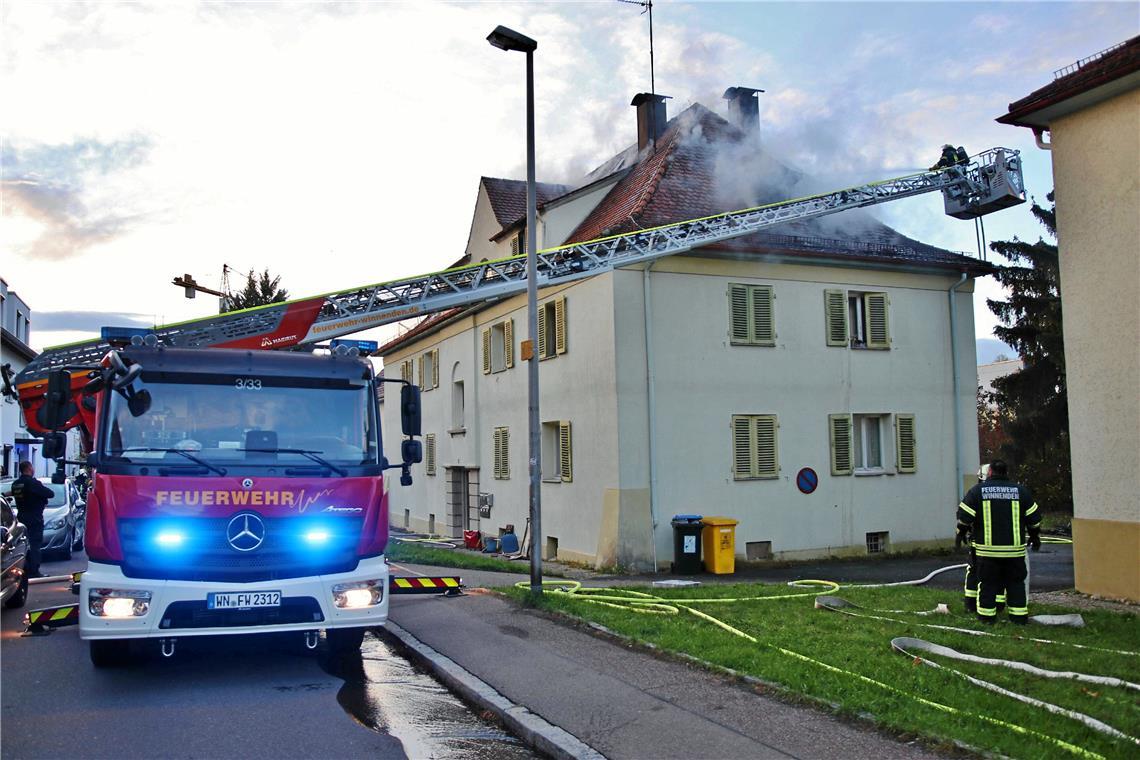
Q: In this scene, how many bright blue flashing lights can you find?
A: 2